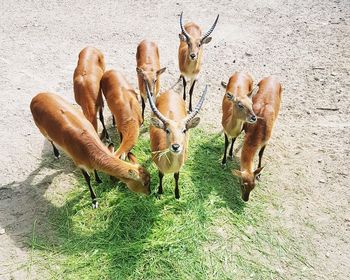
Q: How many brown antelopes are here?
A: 8